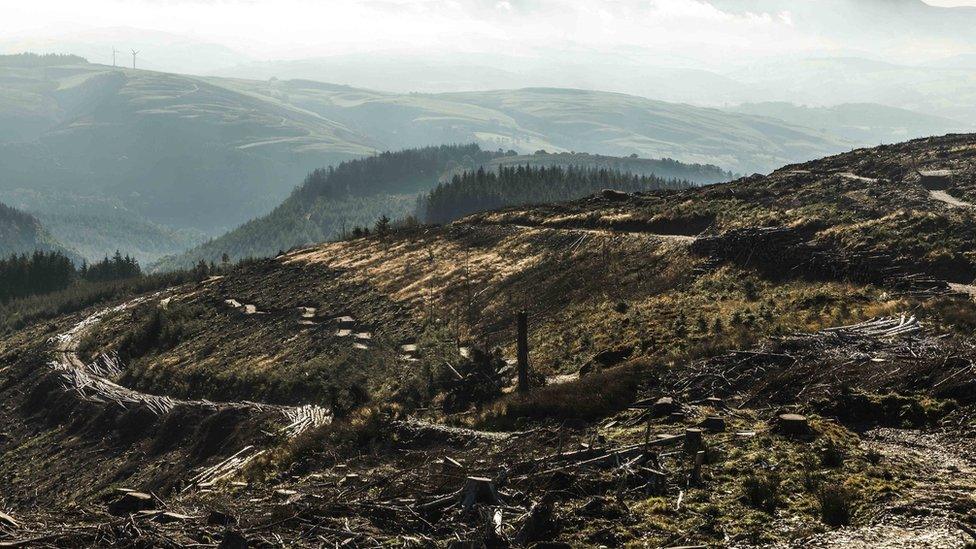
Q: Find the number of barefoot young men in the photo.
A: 0